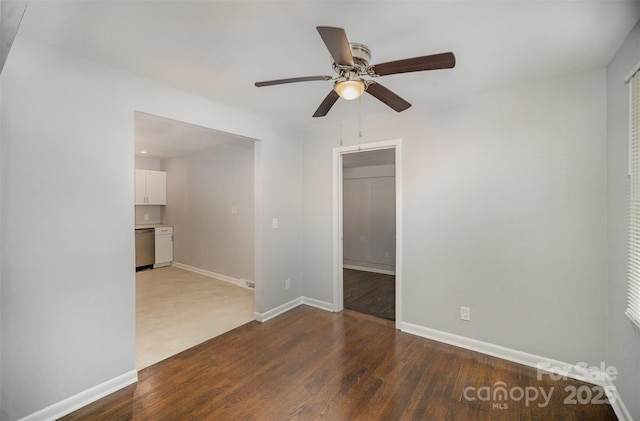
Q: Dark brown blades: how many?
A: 5